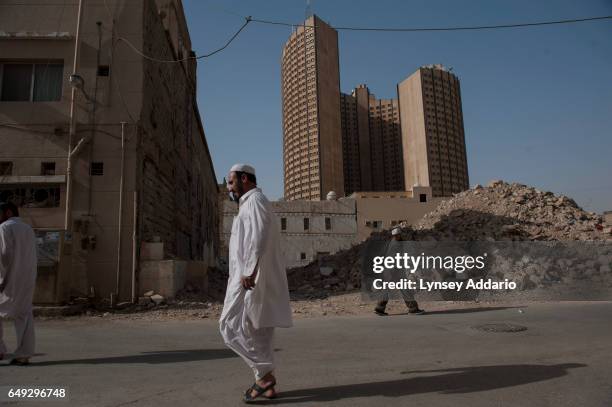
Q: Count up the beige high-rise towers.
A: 3